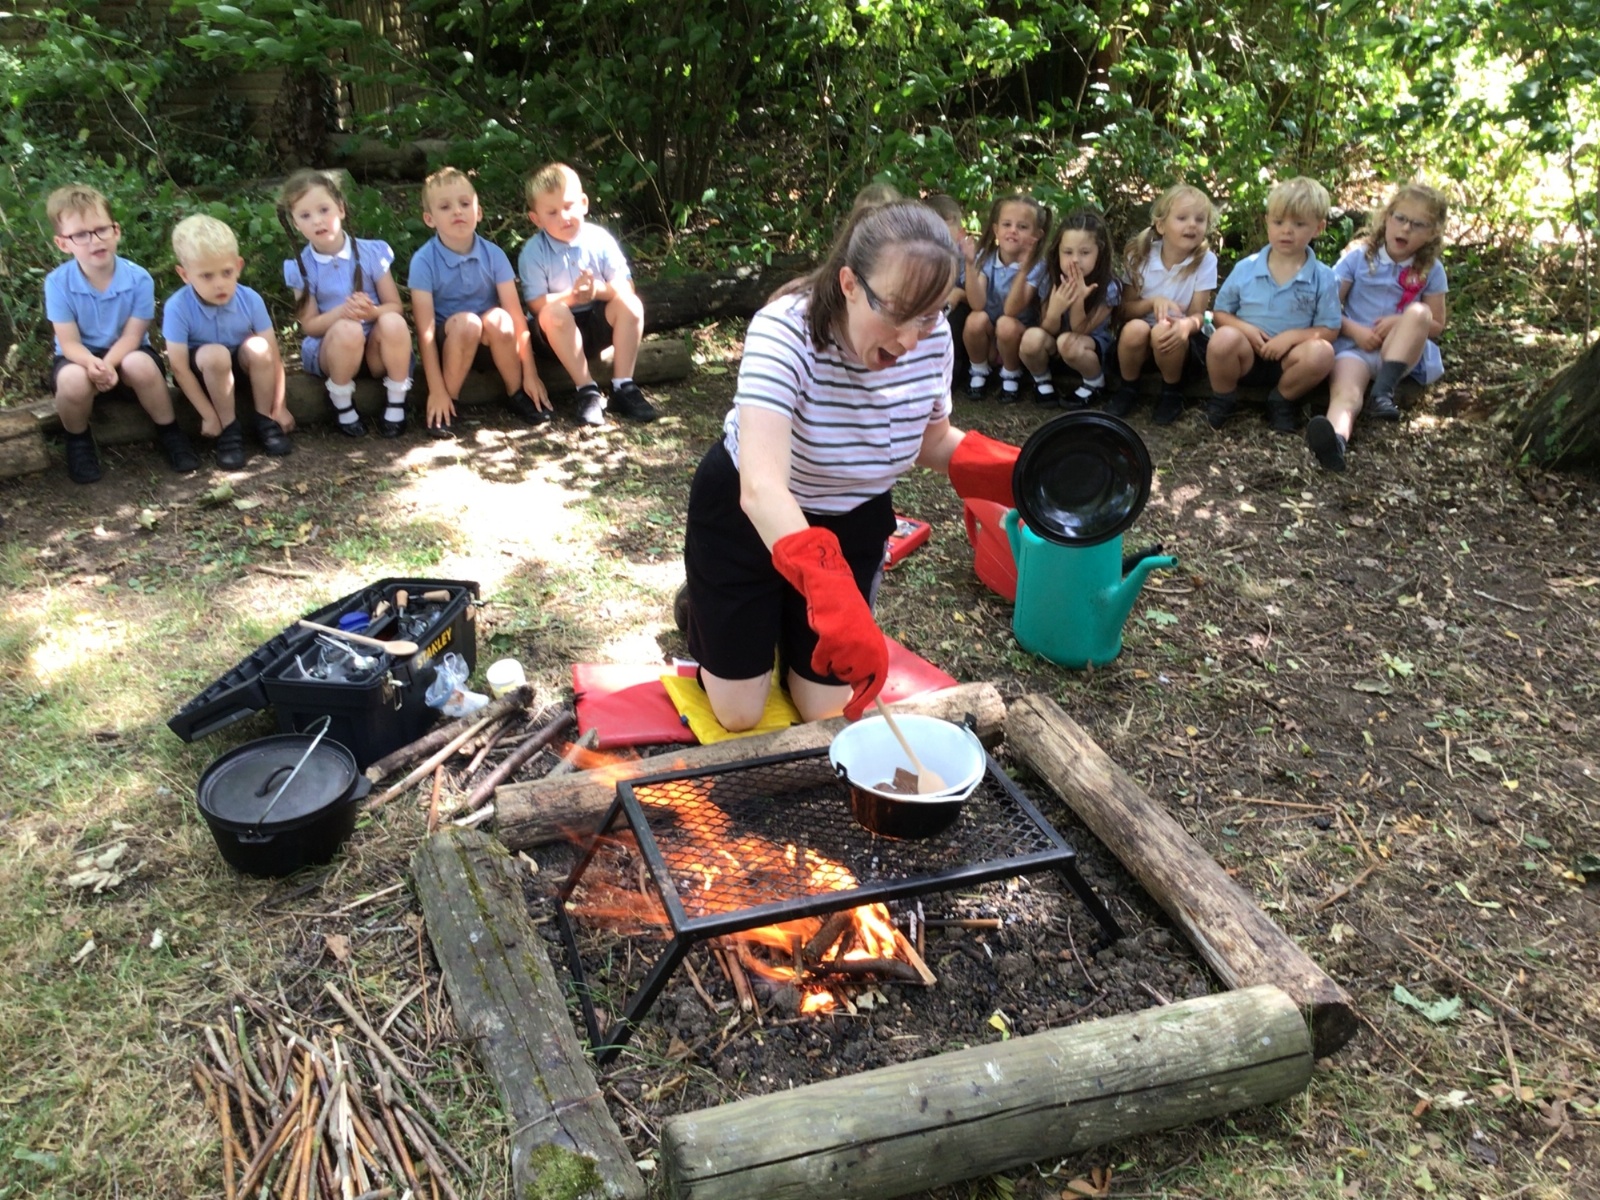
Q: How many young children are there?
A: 12